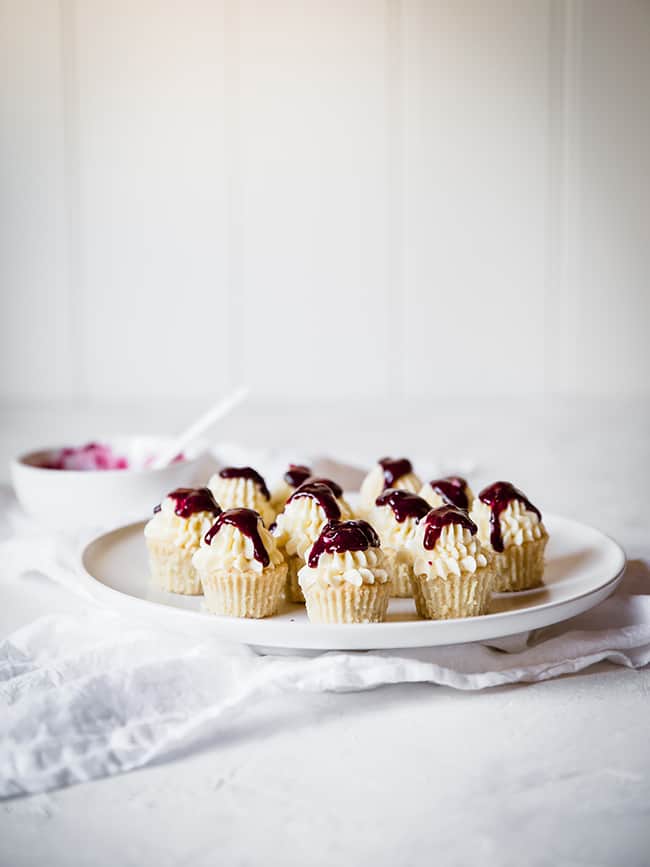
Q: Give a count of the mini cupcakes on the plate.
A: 11